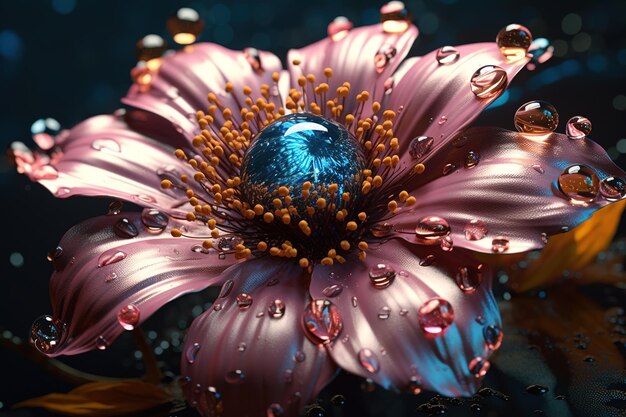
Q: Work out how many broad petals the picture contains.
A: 8